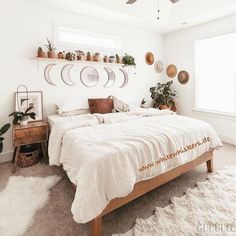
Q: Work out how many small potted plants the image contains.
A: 11